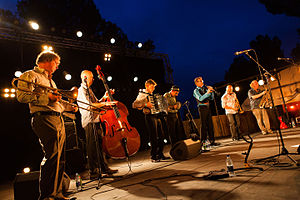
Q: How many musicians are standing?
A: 7